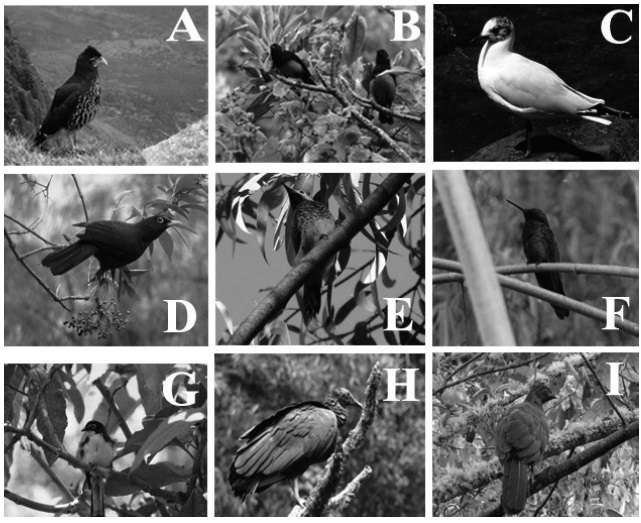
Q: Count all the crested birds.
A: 1